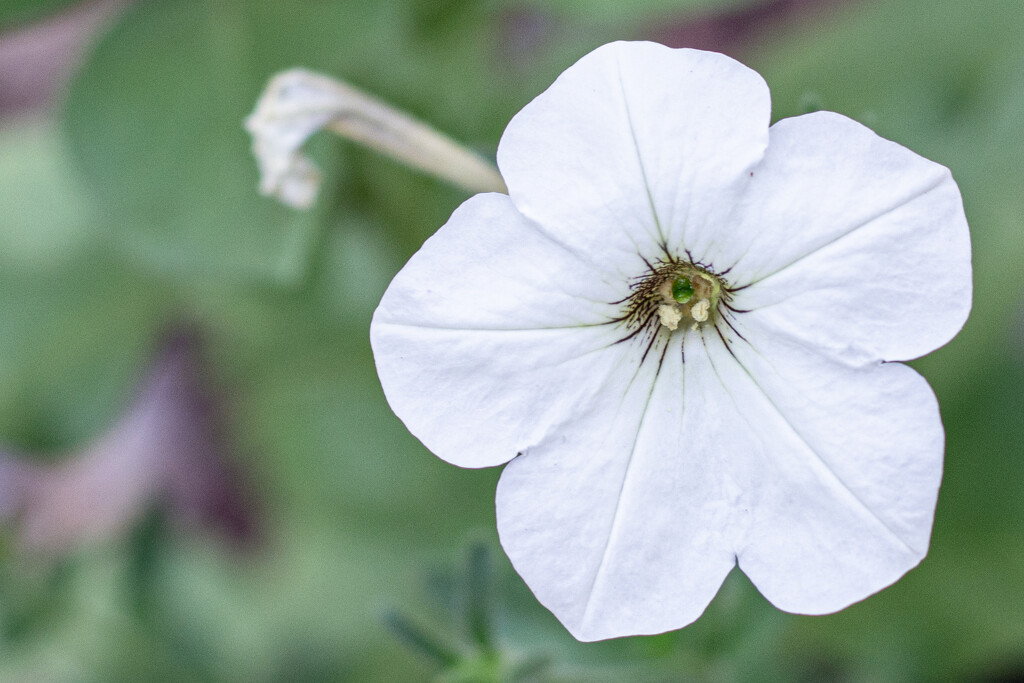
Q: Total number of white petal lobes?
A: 5